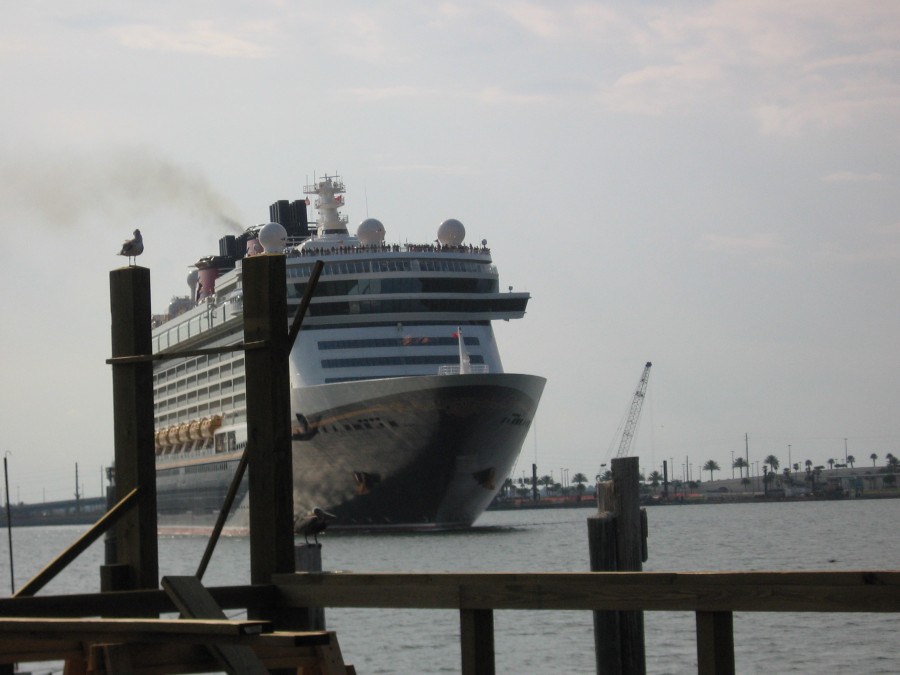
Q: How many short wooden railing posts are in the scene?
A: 2